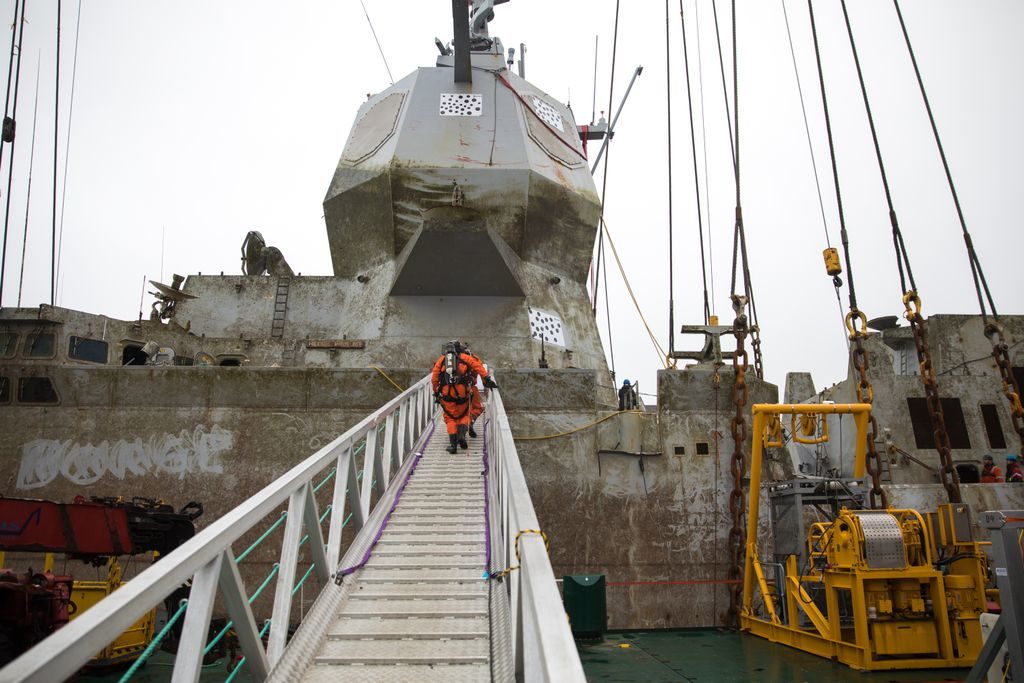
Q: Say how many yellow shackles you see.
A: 2